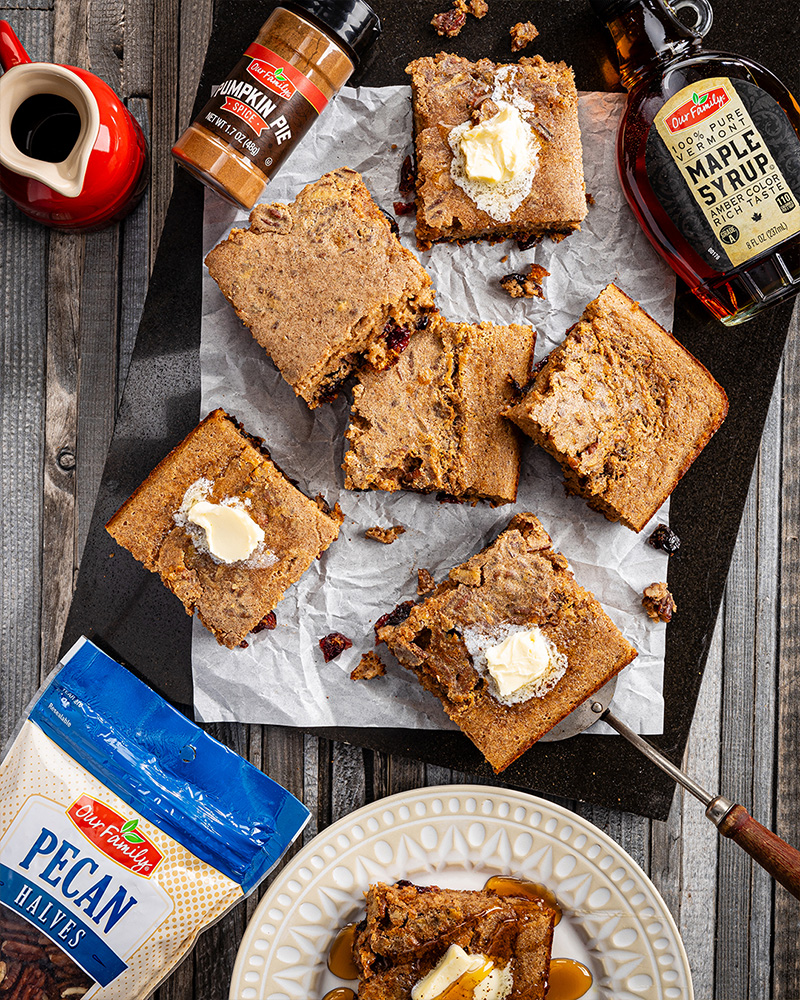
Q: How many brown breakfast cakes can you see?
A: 7